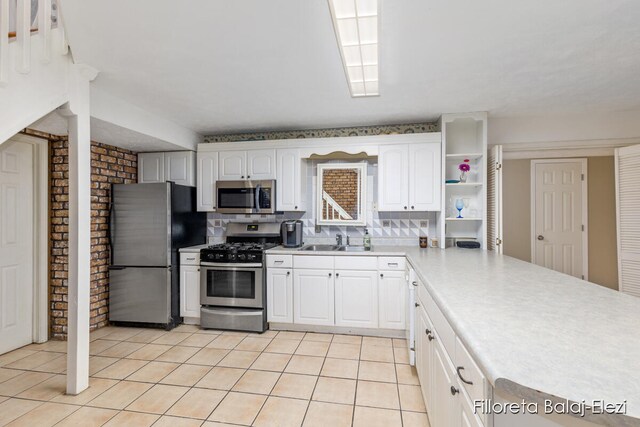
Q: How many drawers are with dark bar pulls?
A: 5